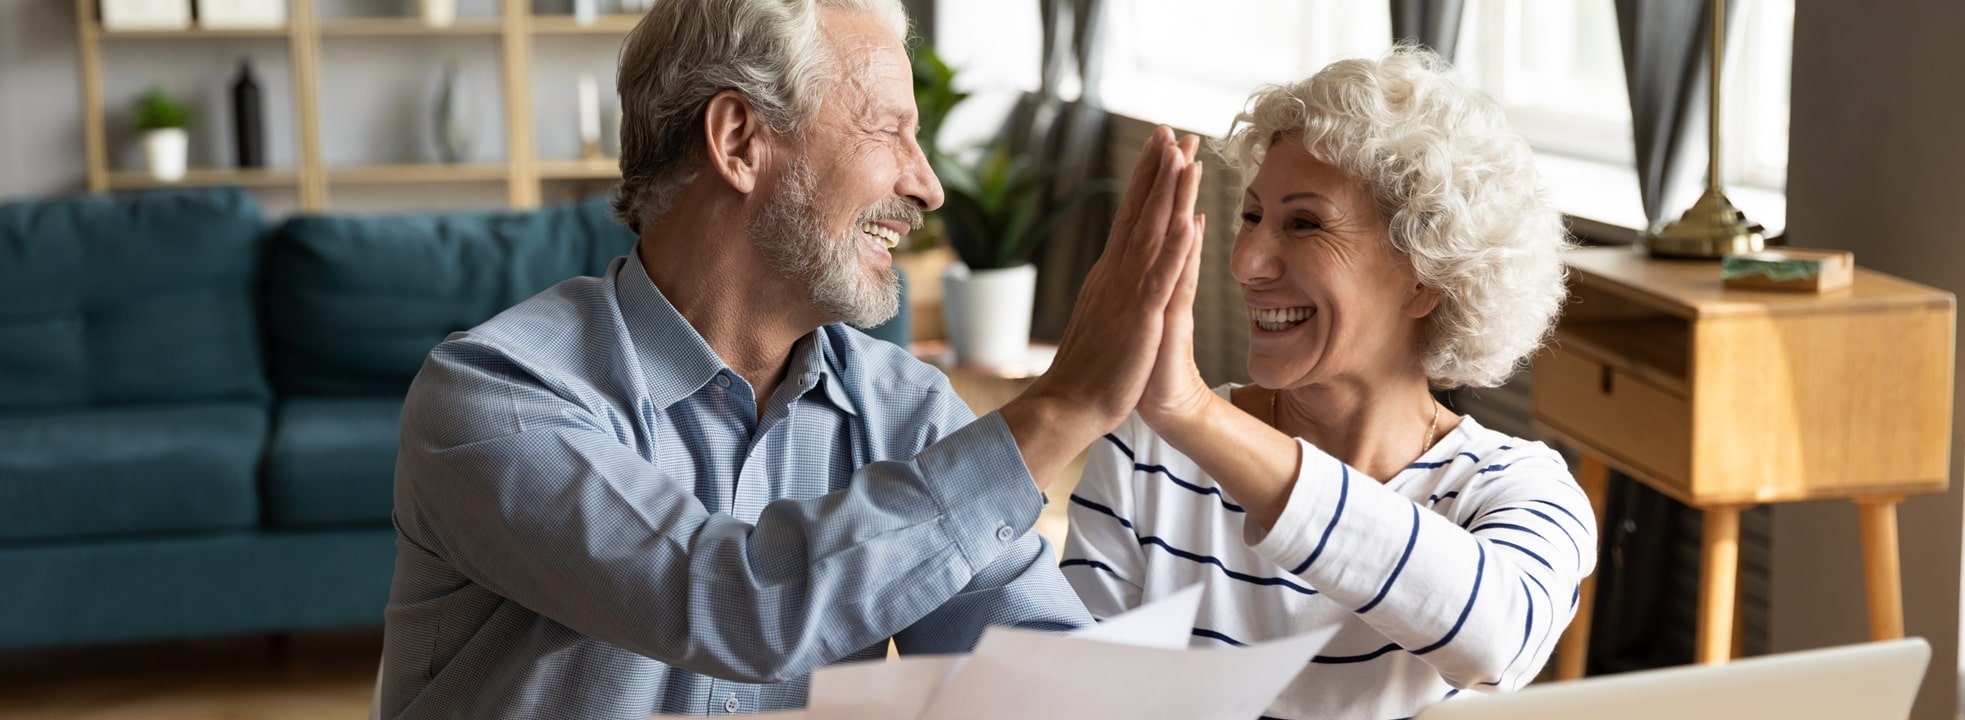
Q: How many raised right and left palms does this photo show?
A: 2